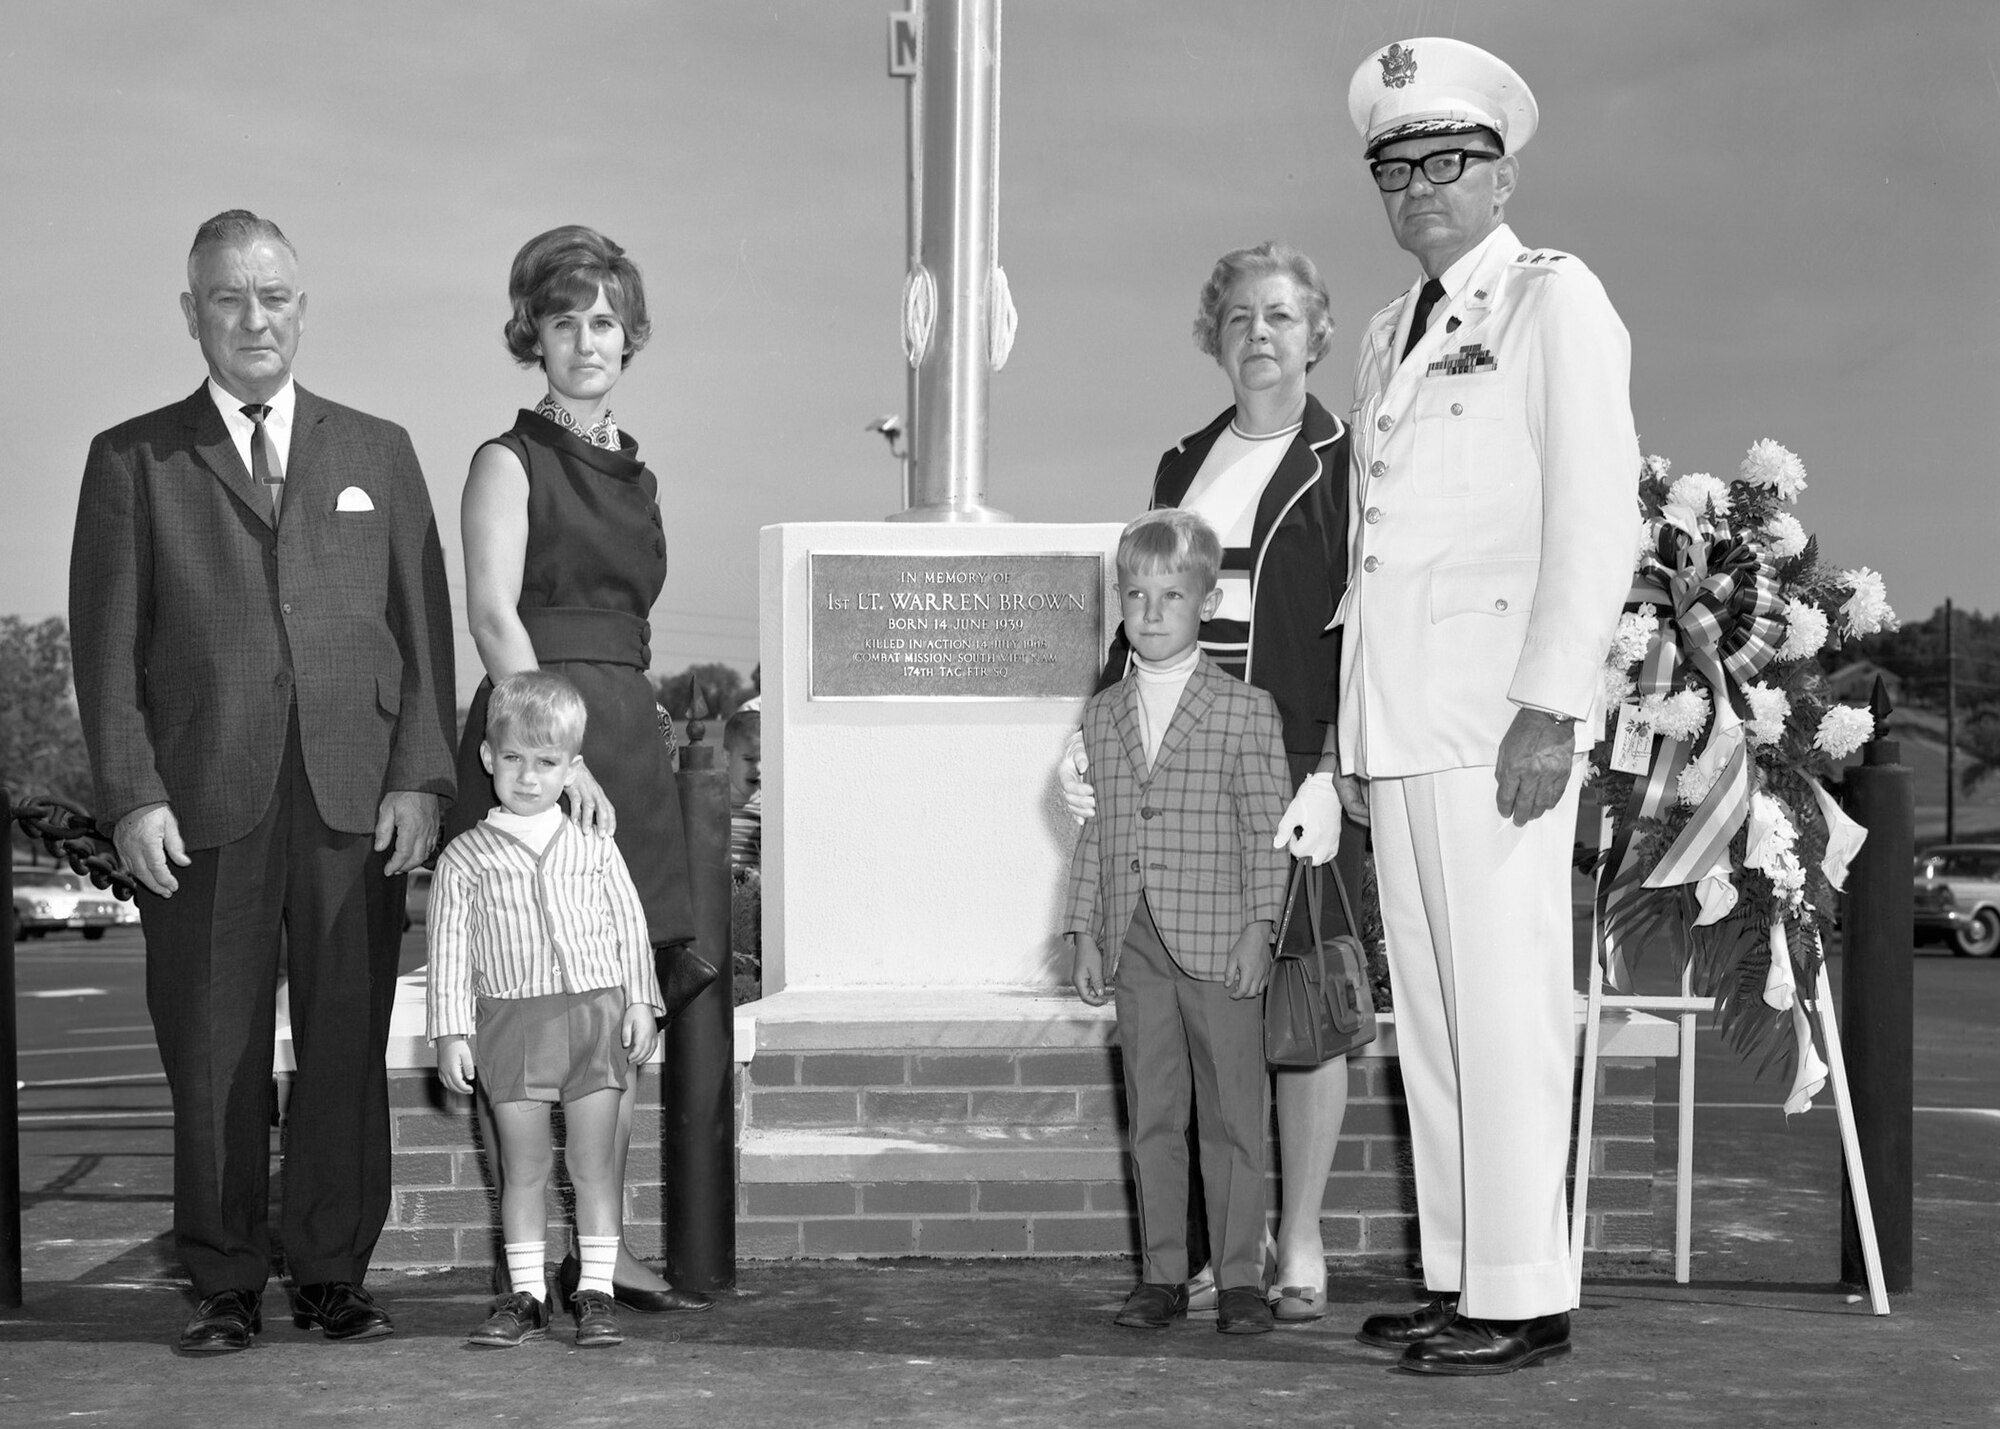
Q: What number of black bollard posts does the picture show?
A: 3